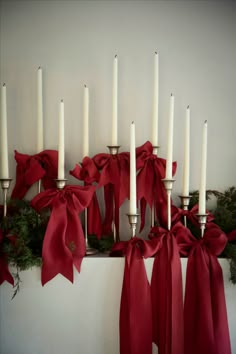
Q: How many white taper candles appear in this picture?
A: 10